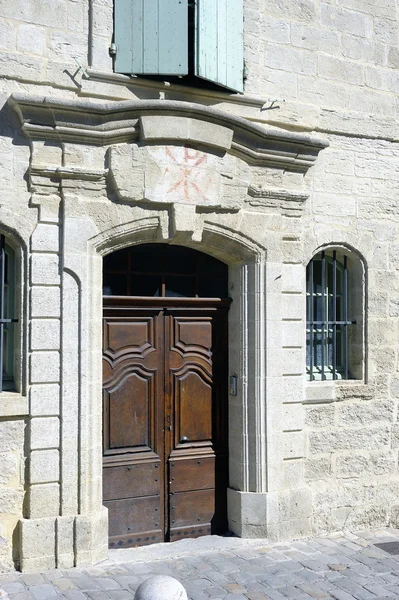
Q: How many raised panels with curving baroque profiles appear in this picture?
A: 4